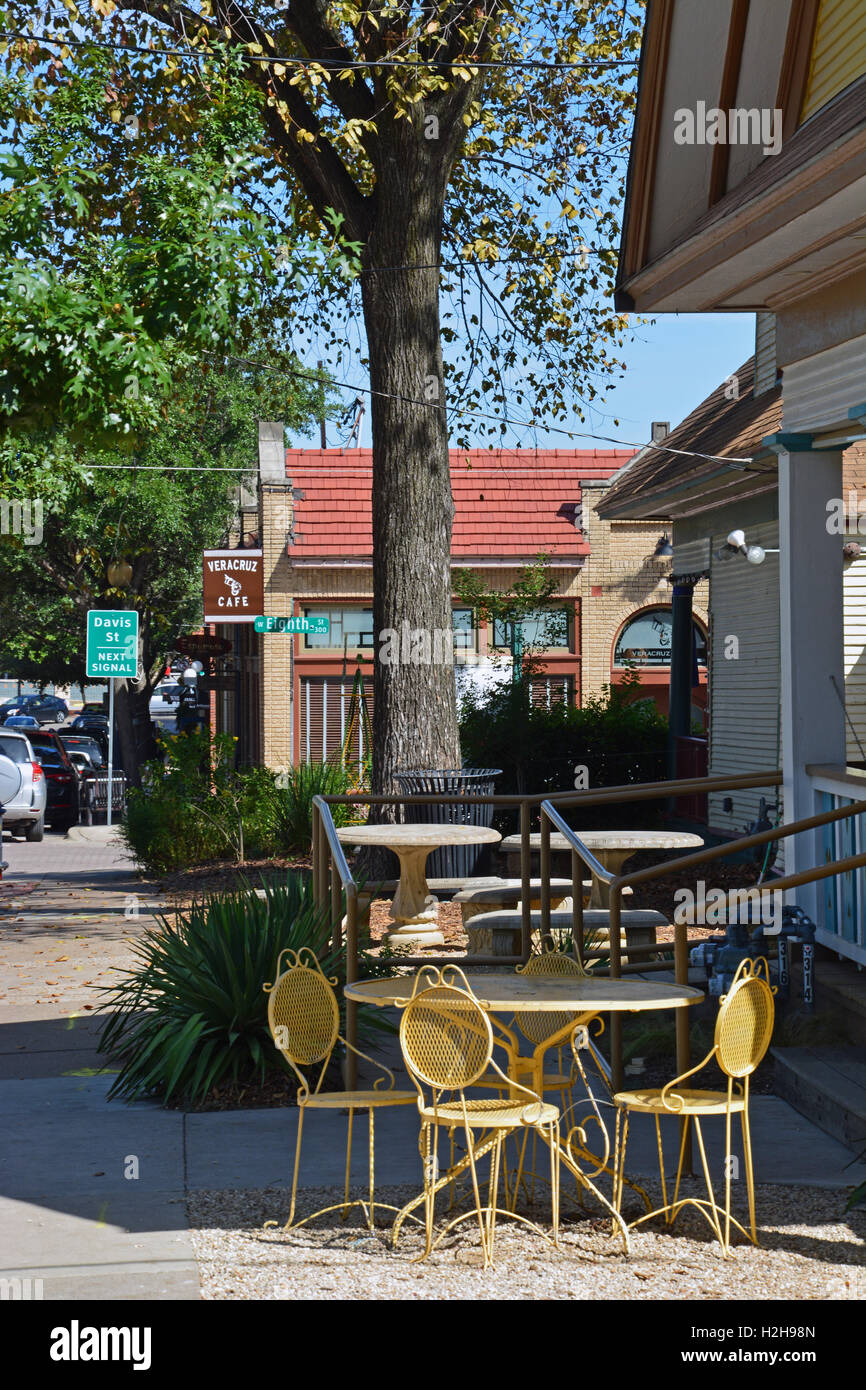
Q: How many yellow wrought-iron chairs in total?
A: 4